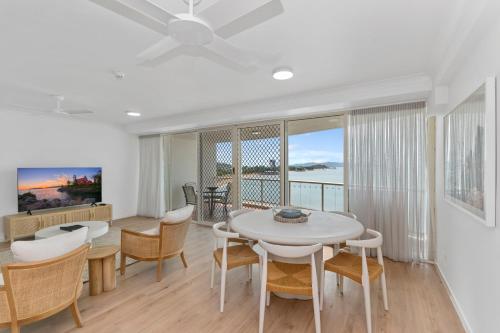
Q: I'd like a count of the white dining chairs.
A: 5